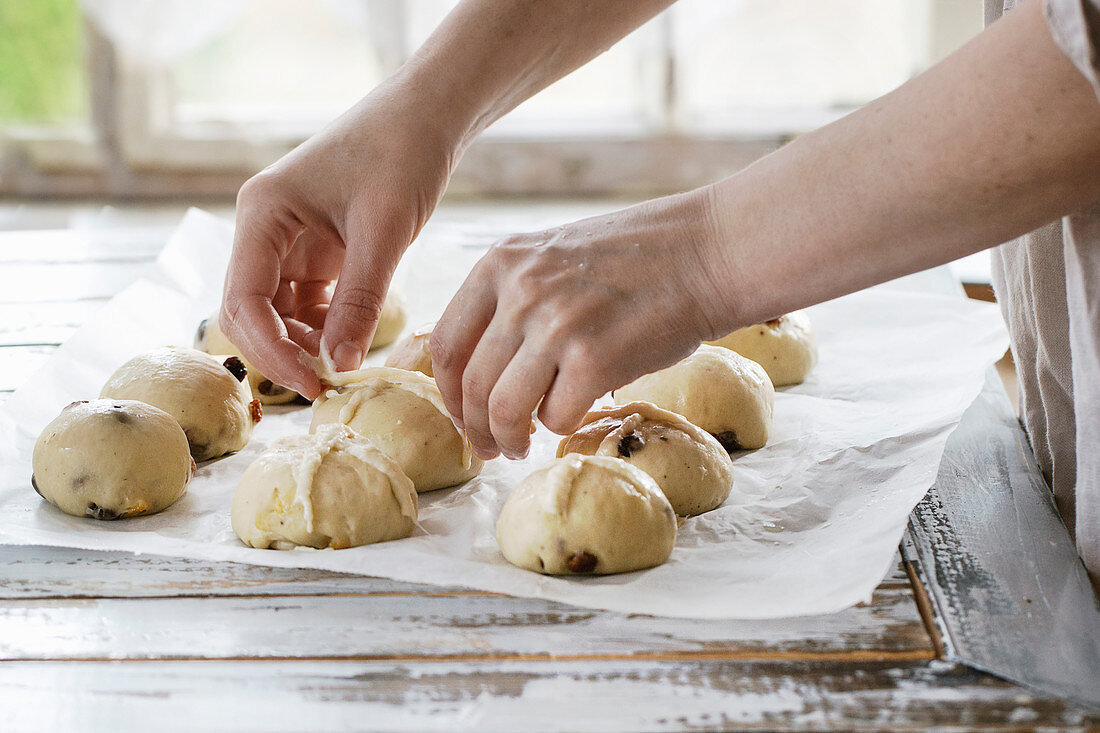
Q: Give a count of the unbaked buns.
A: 11